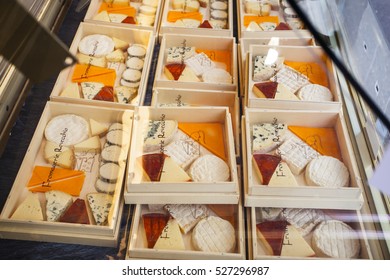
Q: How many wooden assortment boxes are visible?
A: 13